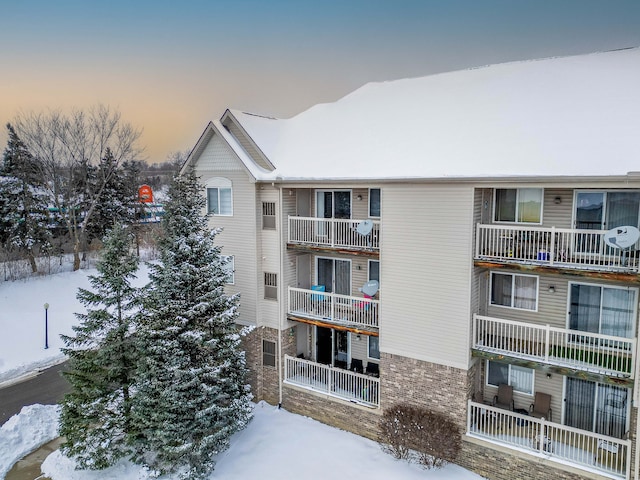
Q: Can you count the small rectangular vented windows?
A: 3